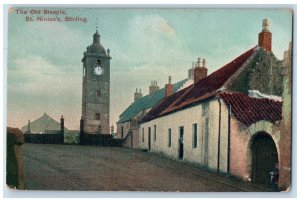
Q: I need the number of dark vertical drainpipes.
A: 2